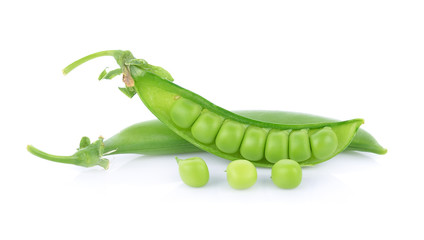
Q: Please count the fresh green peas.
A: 10